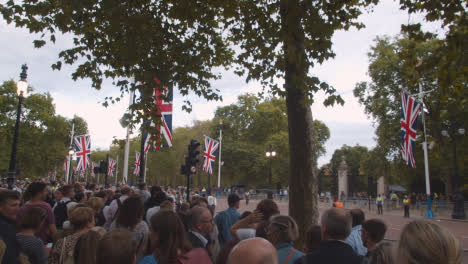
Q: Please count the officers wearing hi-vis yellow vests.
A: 4